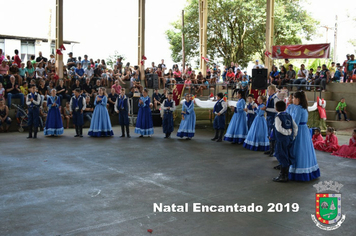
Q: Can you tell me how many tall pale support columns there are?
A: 4